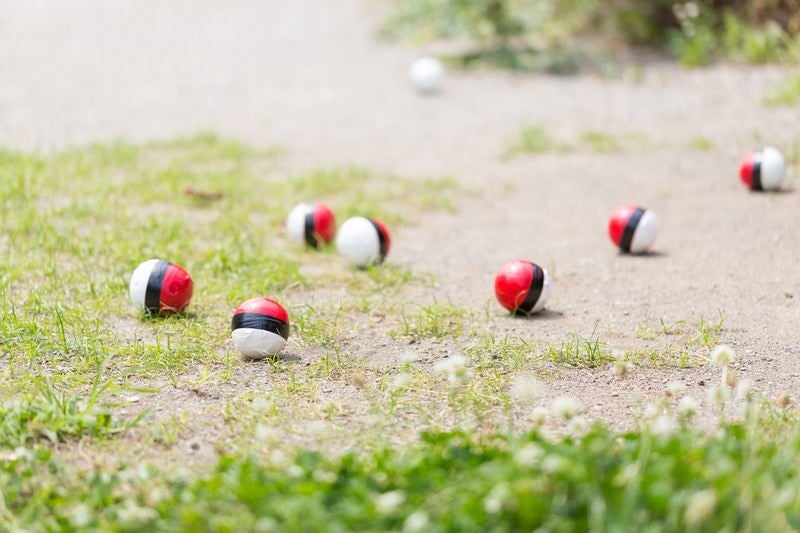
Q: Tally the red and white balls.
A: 7